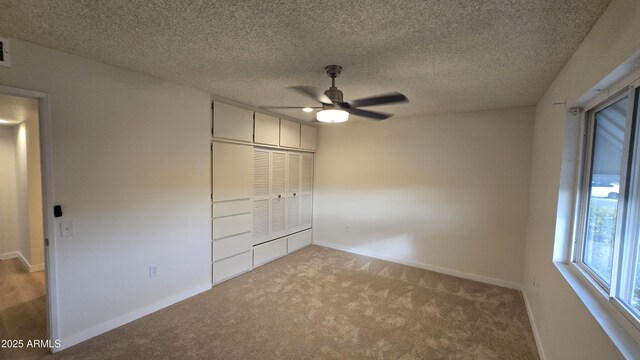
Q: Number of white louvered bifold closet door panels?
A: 4